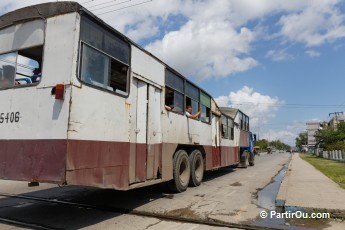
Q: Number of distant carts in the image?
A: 2